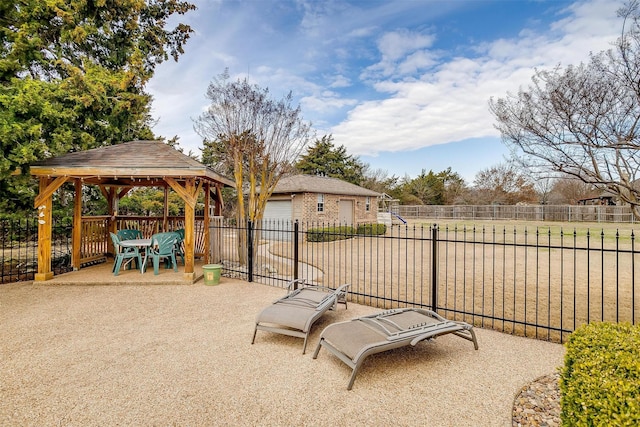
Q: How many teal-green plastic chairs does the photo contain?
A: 4